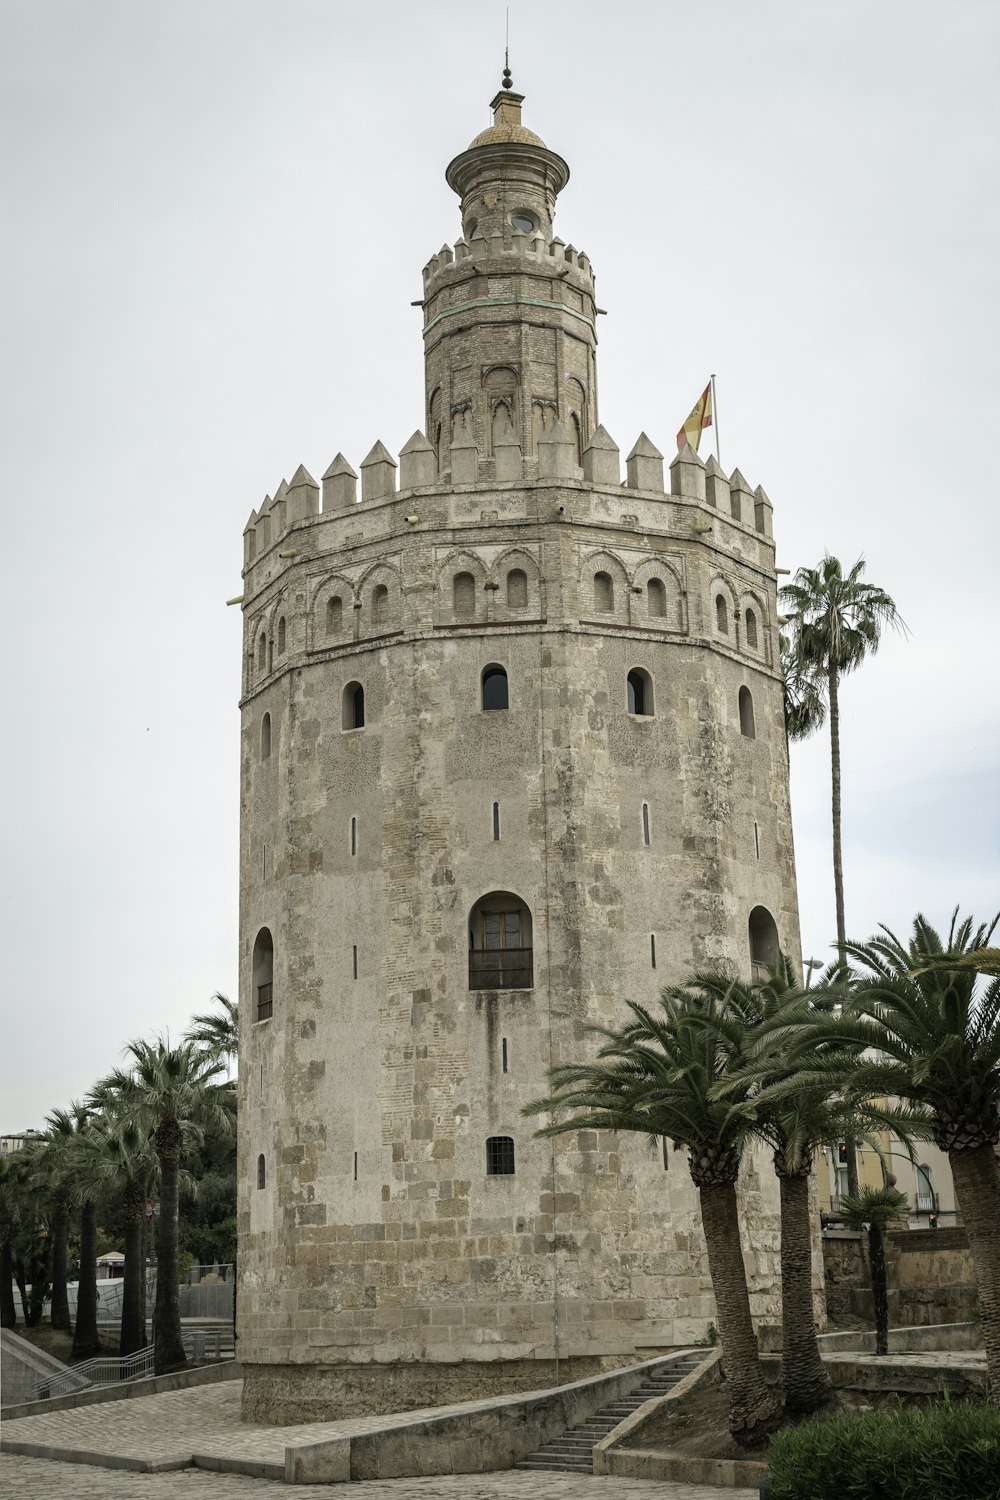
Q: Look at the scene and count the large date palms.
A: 3